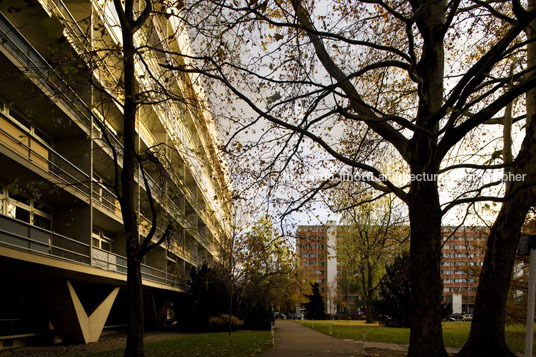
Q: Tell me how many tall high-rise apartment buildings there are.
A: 2